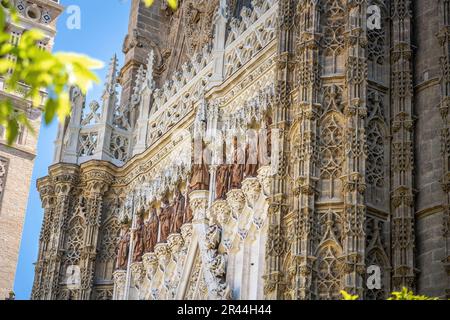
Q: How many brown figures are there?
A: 11